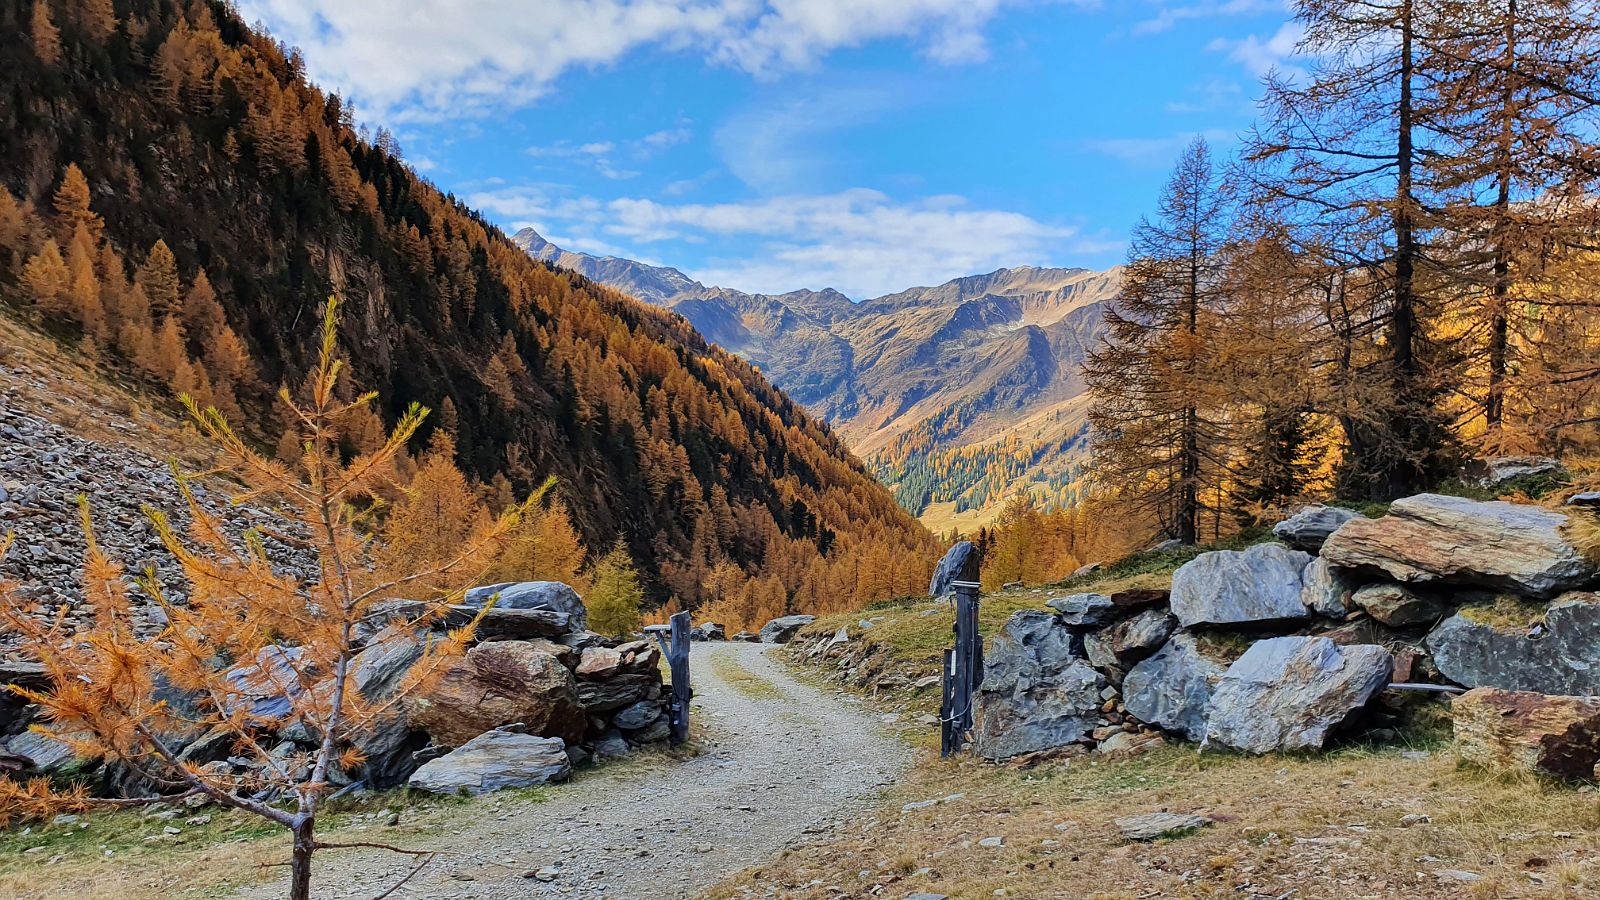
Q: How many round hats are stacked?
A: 0